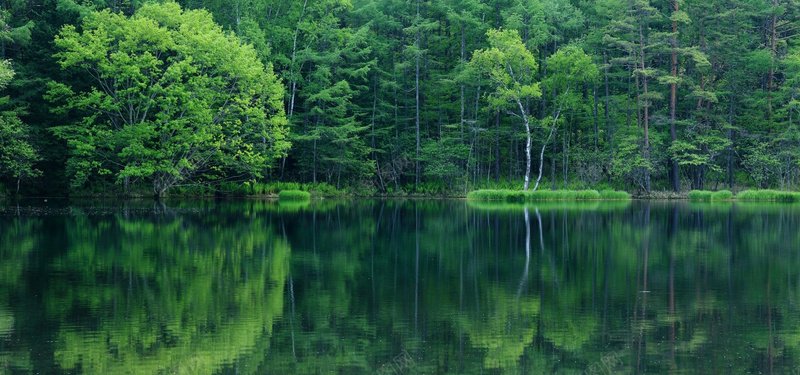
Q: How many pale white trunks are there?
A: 2